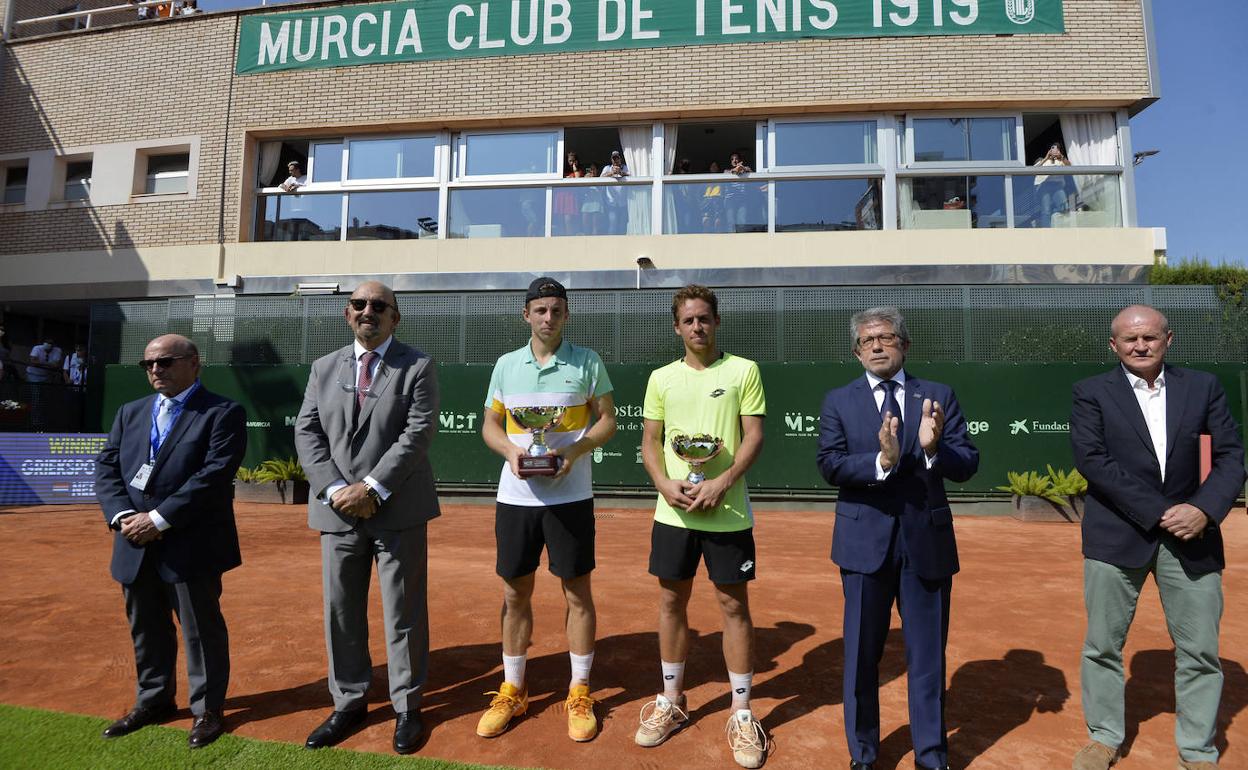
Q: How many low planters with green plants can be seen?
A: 2